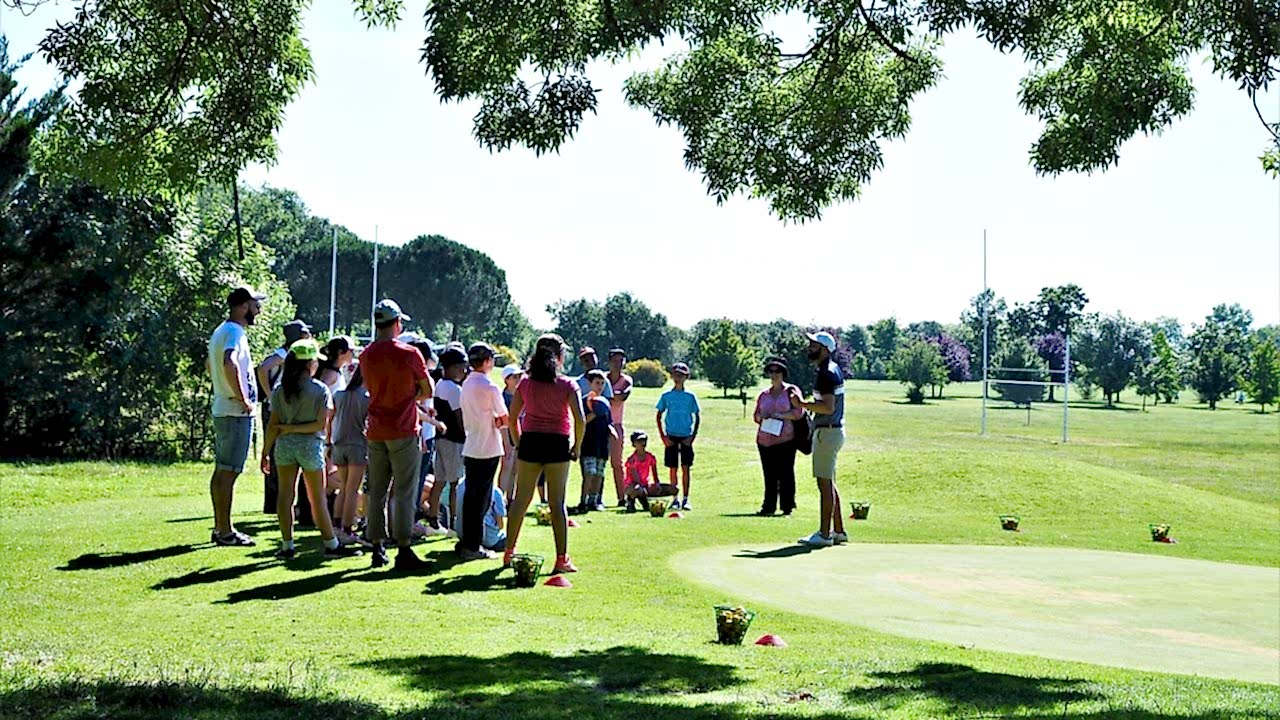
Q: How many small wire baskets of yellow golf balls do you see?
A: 7